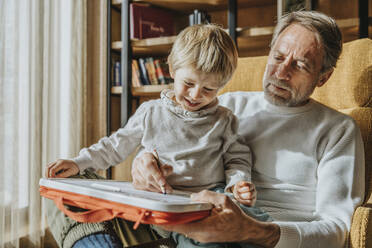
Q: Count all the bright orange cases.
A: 1